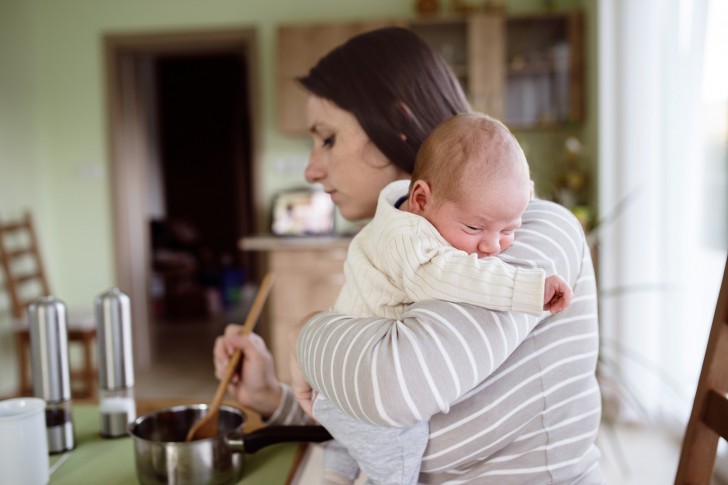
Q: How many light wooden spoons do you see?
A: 1